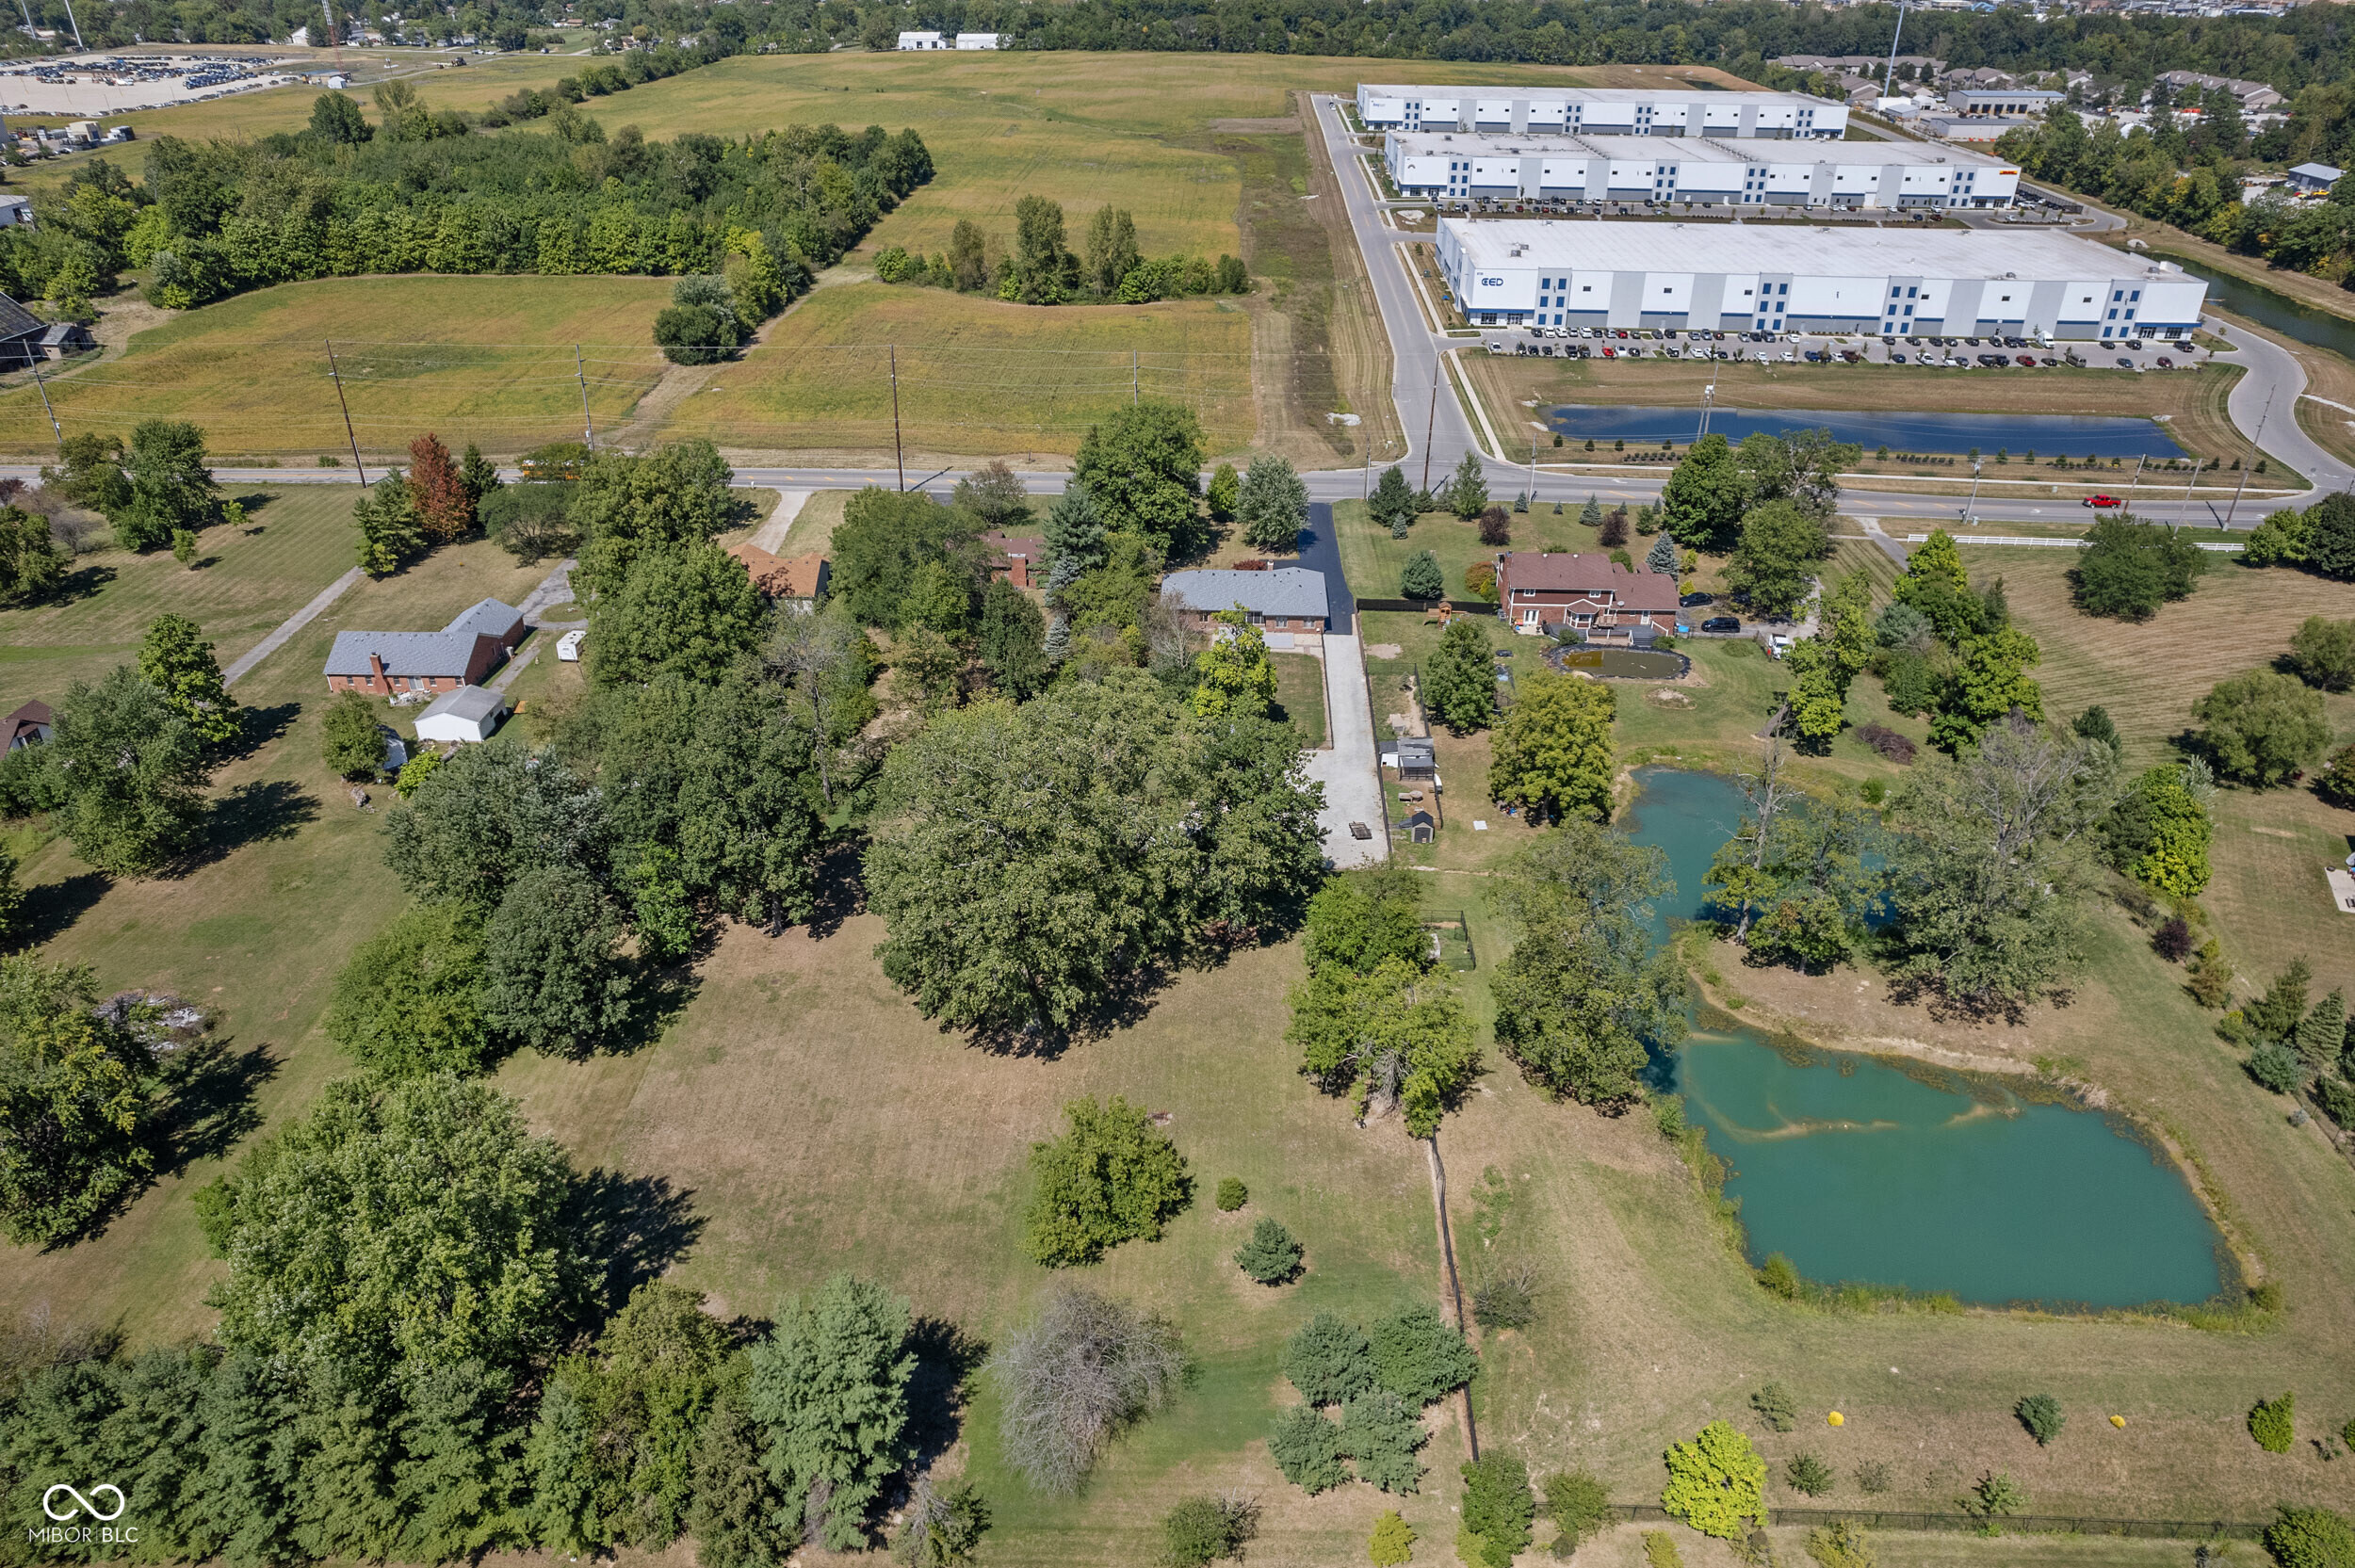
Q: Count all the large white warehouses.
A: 3